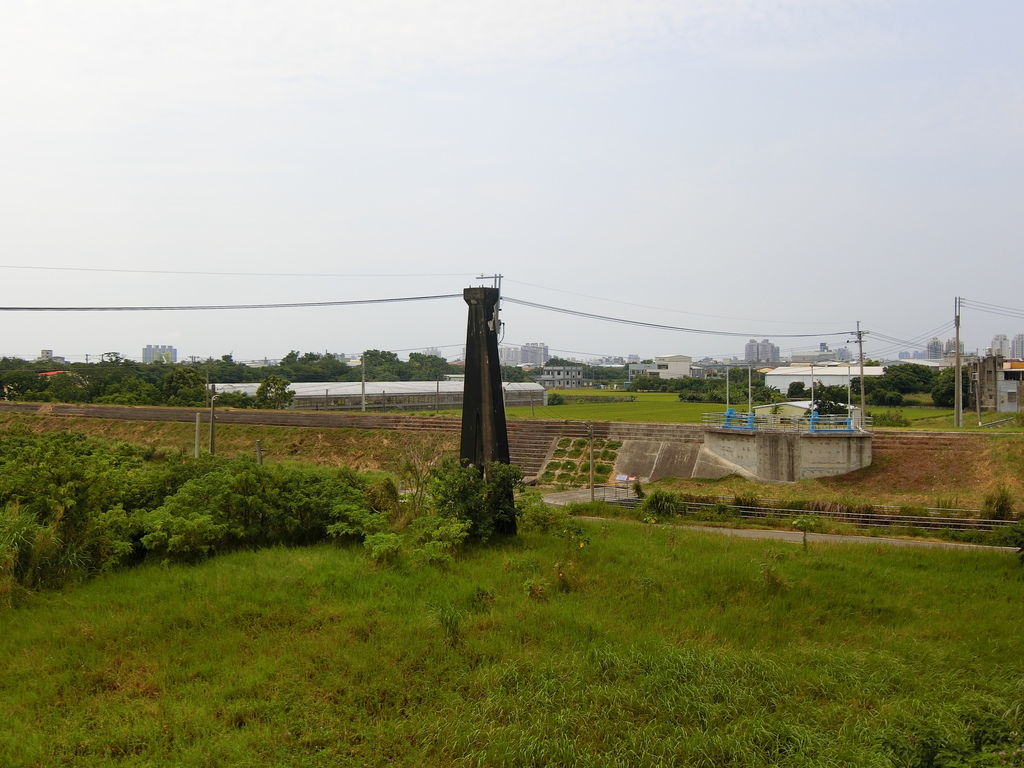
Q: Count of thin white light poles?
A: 4